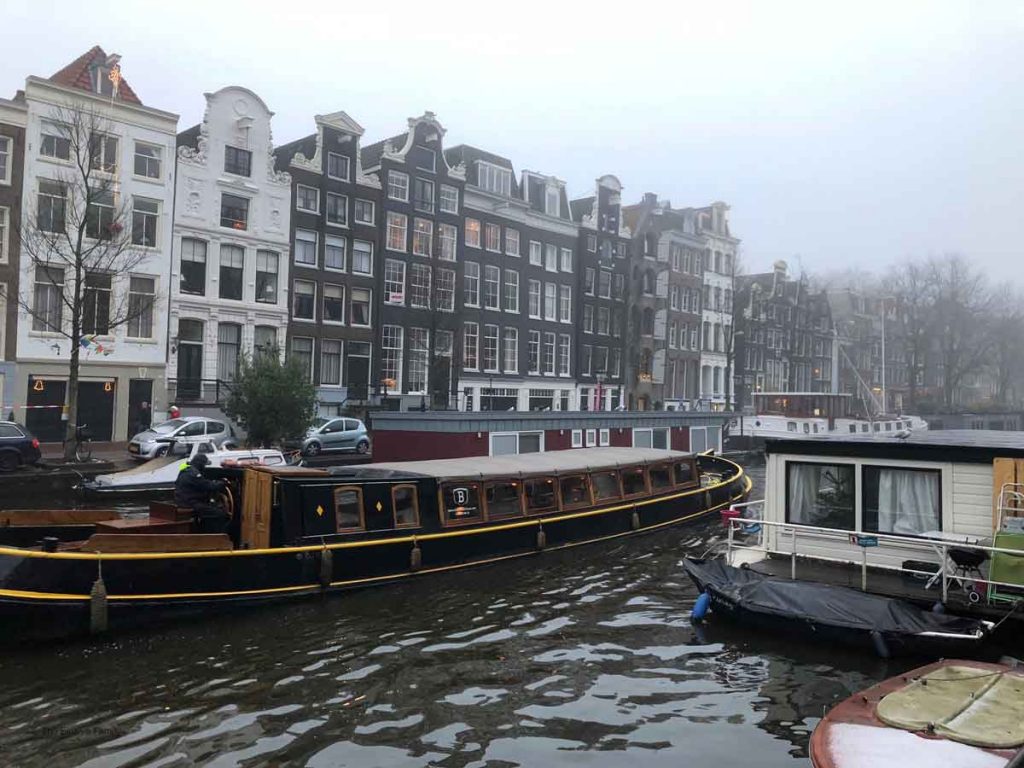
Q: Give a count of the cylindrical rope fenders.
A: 6